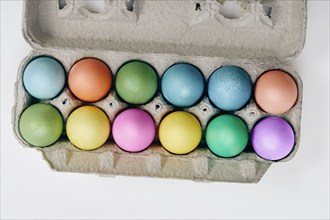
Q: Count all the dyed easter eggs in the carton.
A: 12